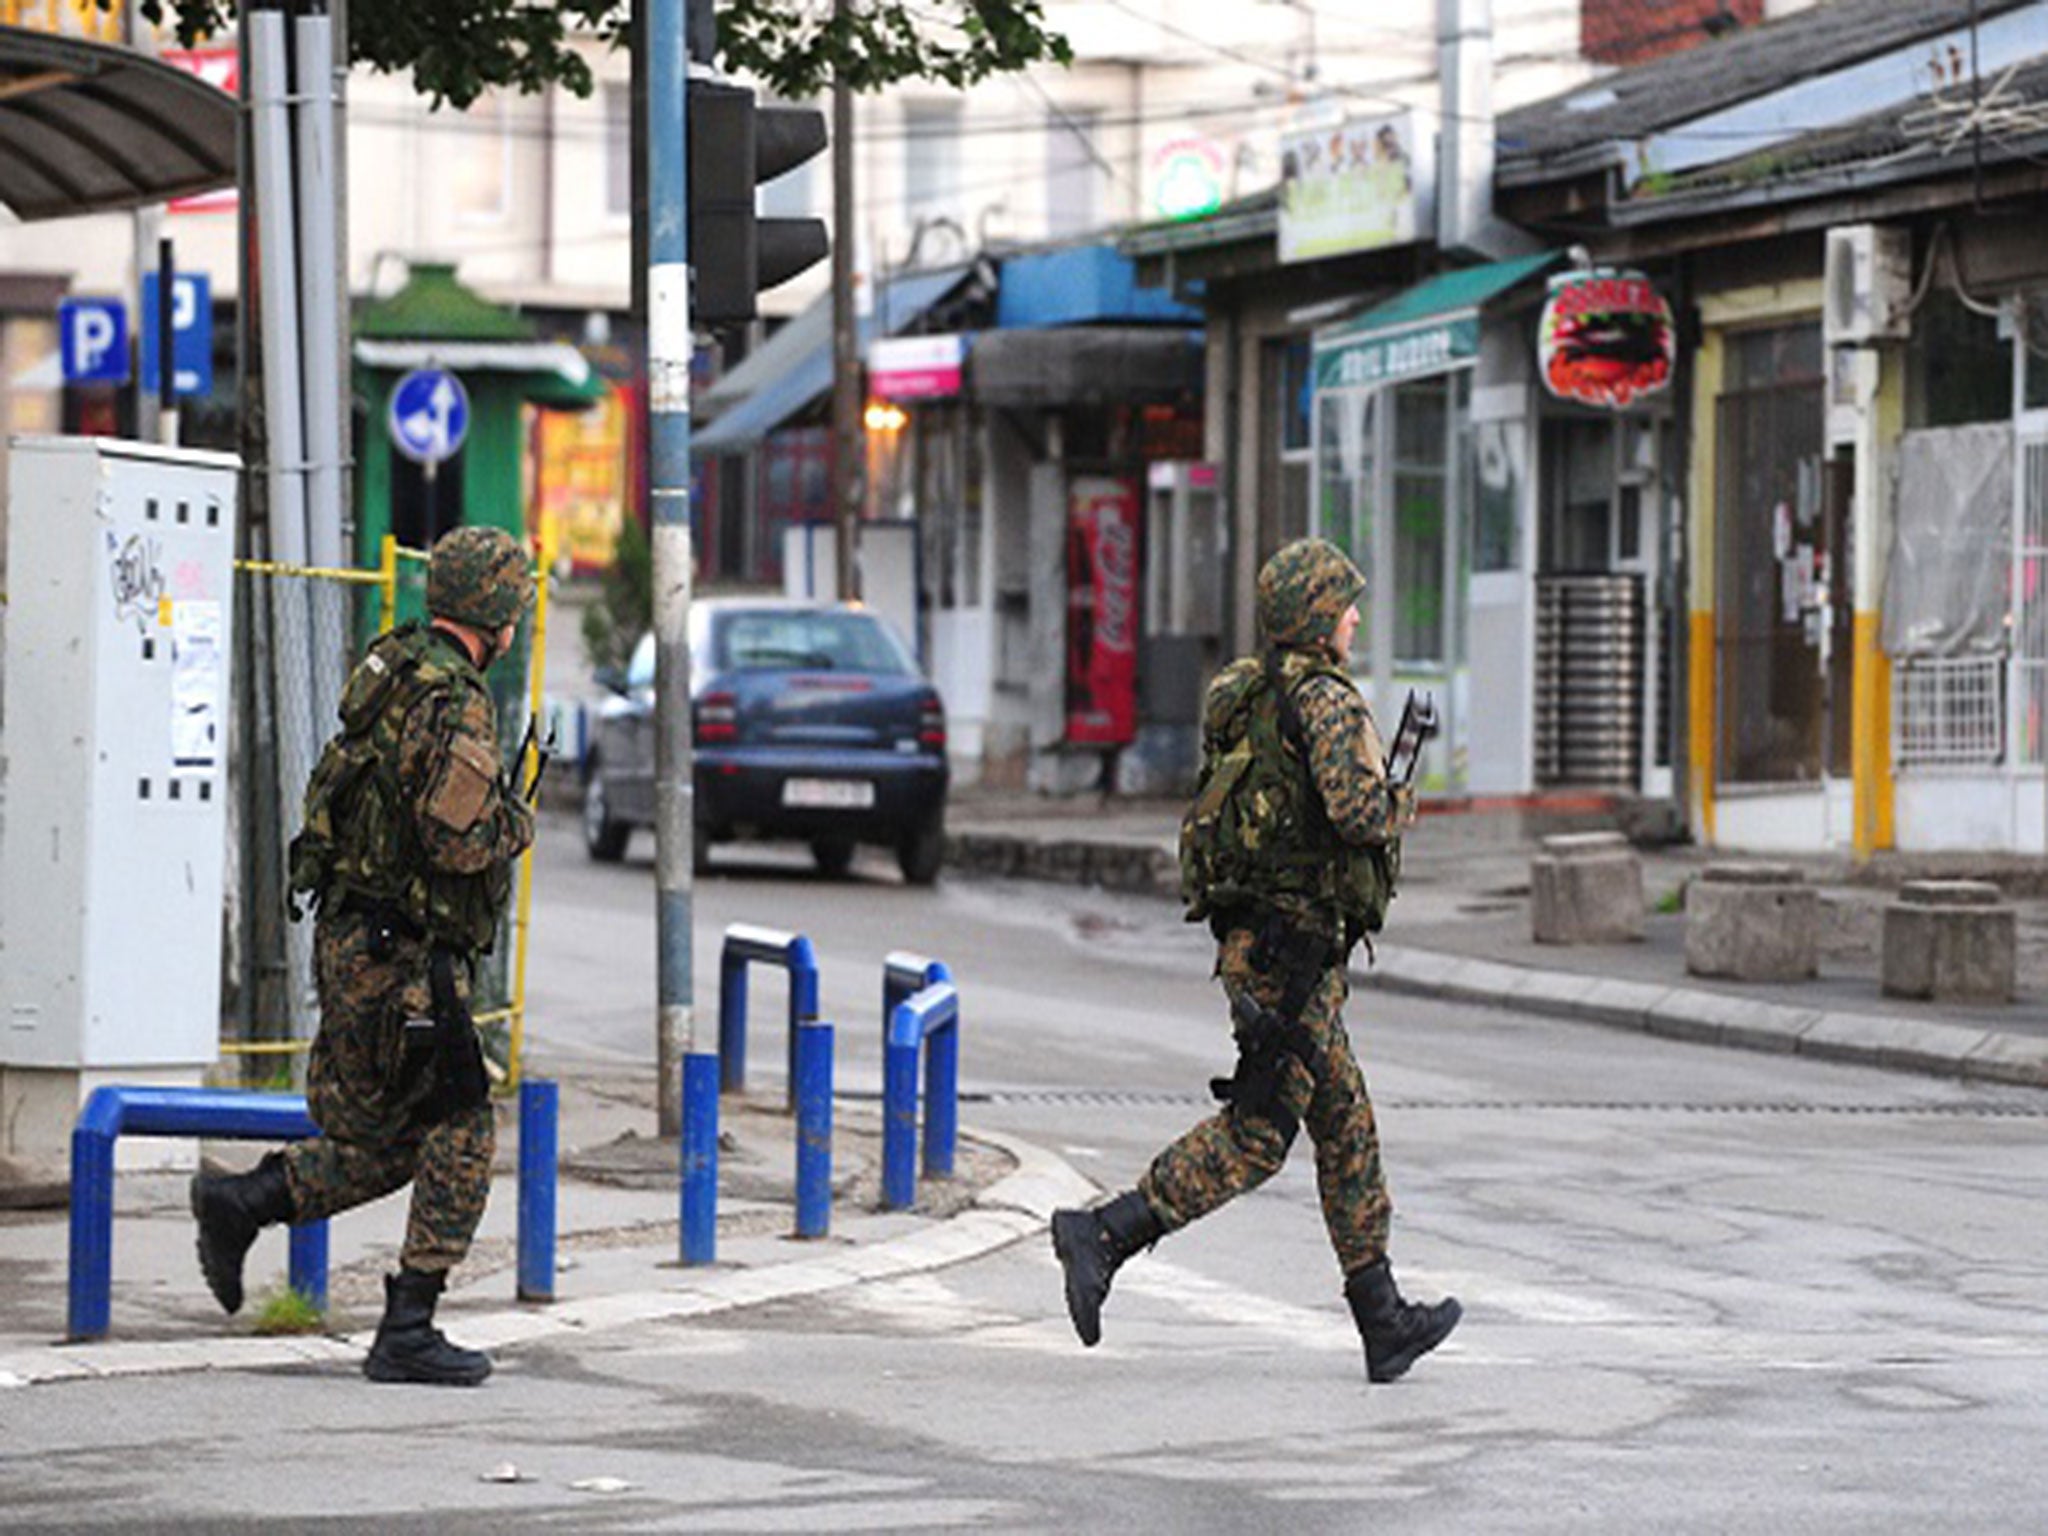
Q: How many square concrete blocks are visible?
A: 3